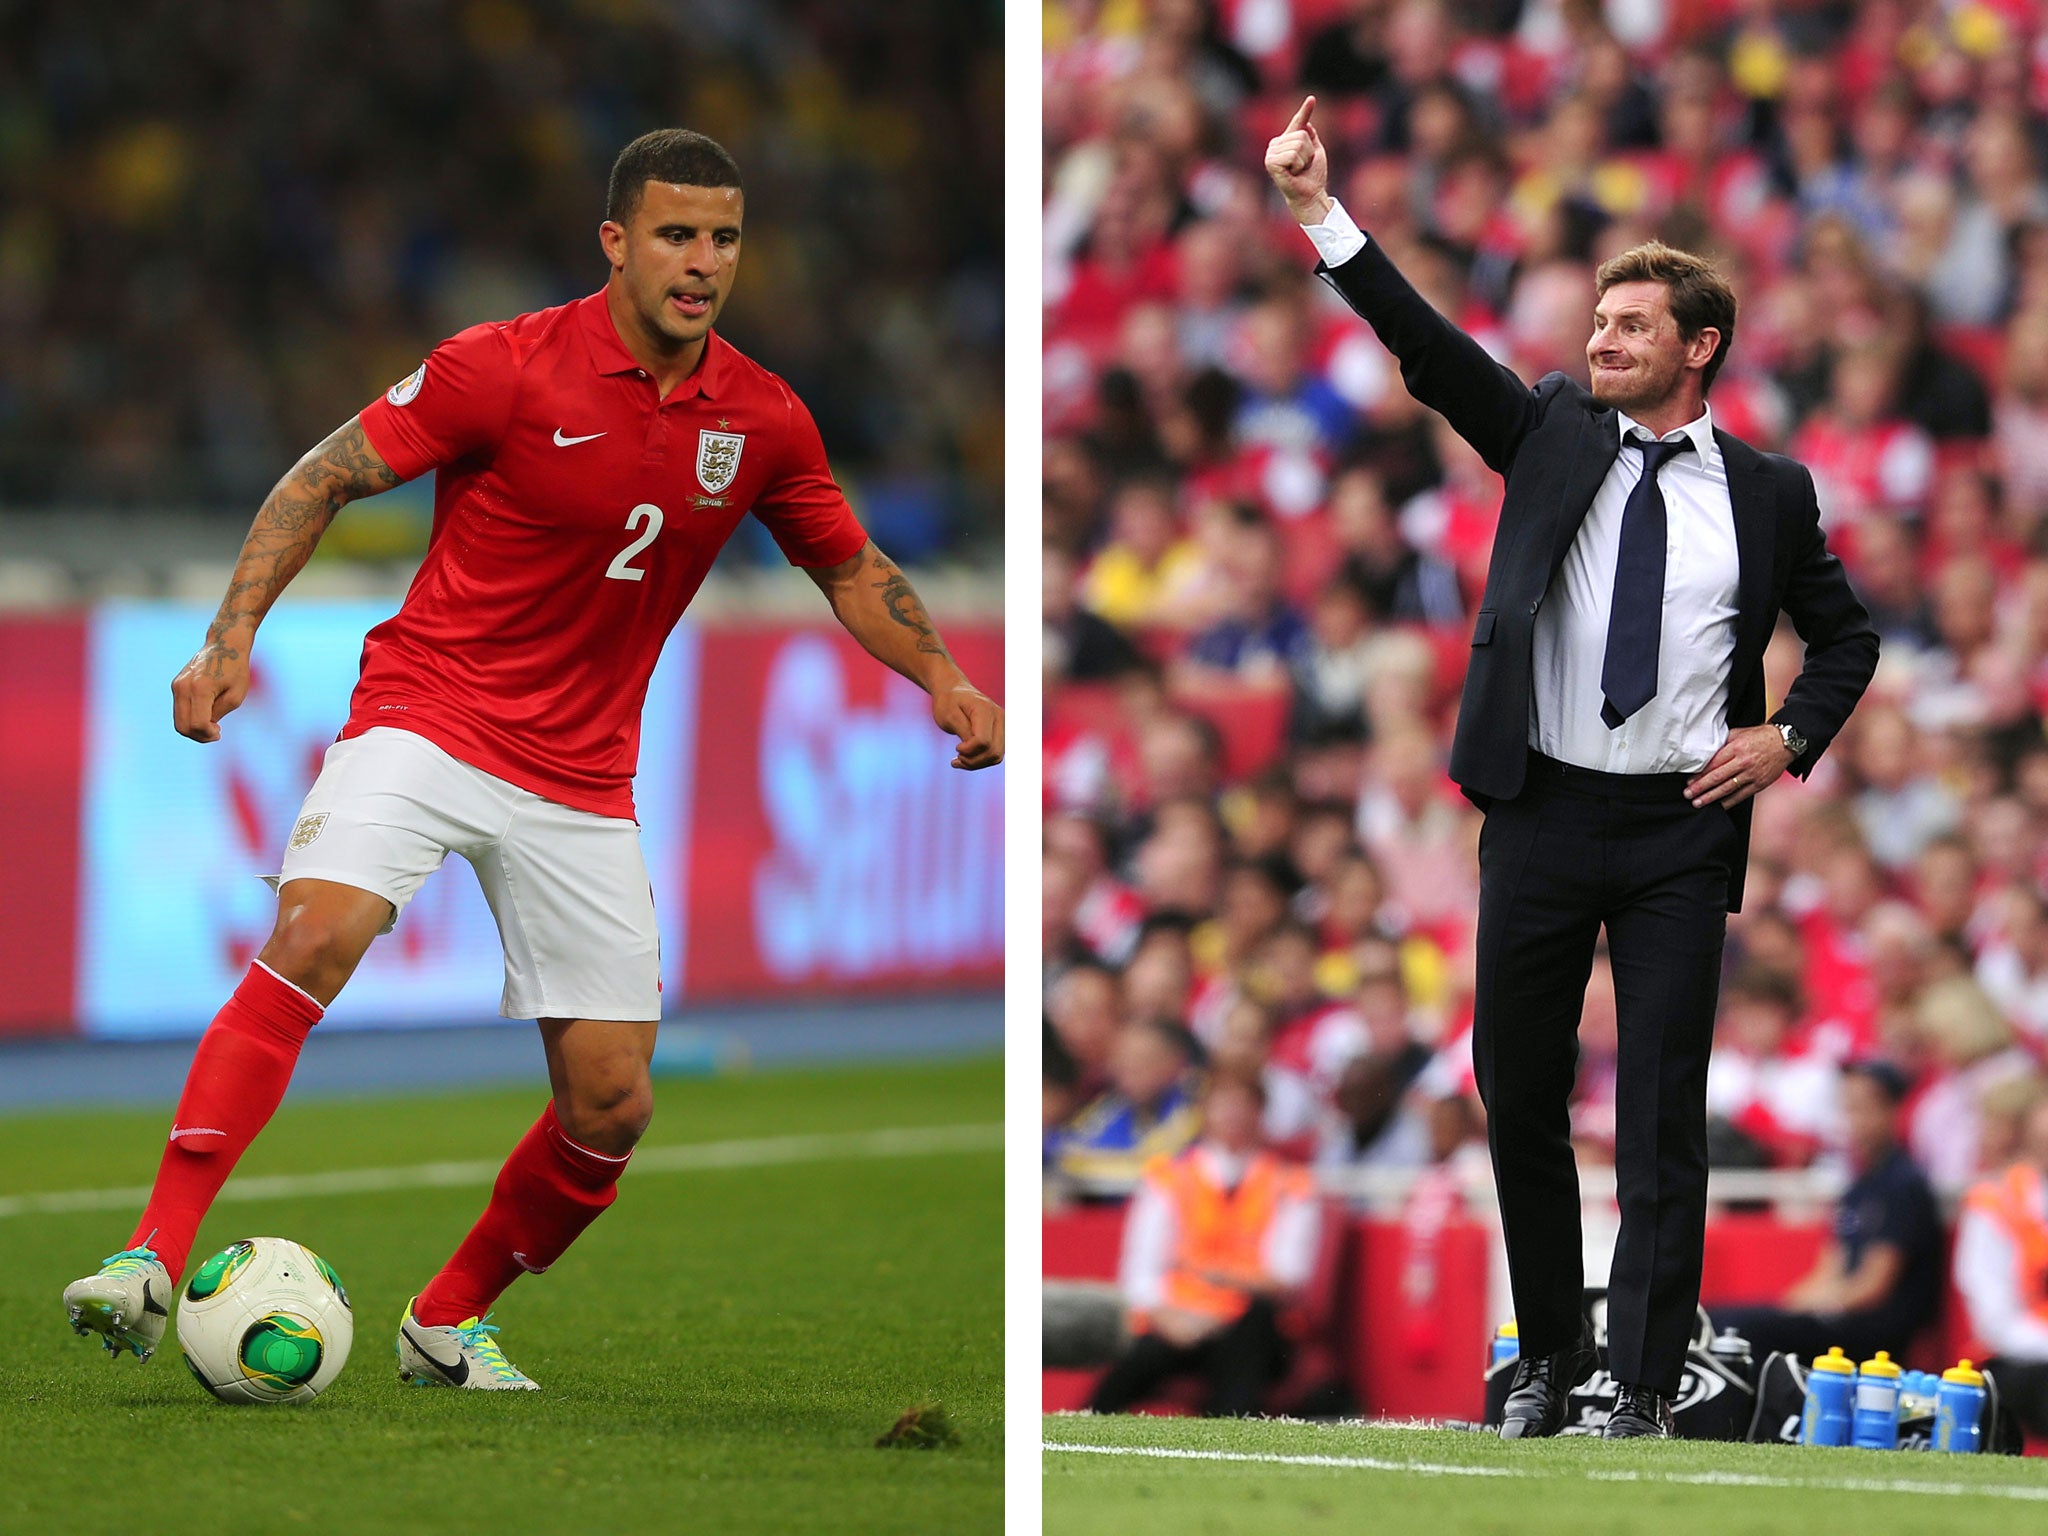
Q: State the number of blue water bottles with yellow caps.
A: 4